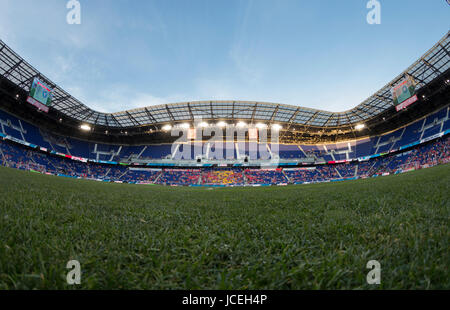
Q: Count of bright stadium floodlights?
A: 9